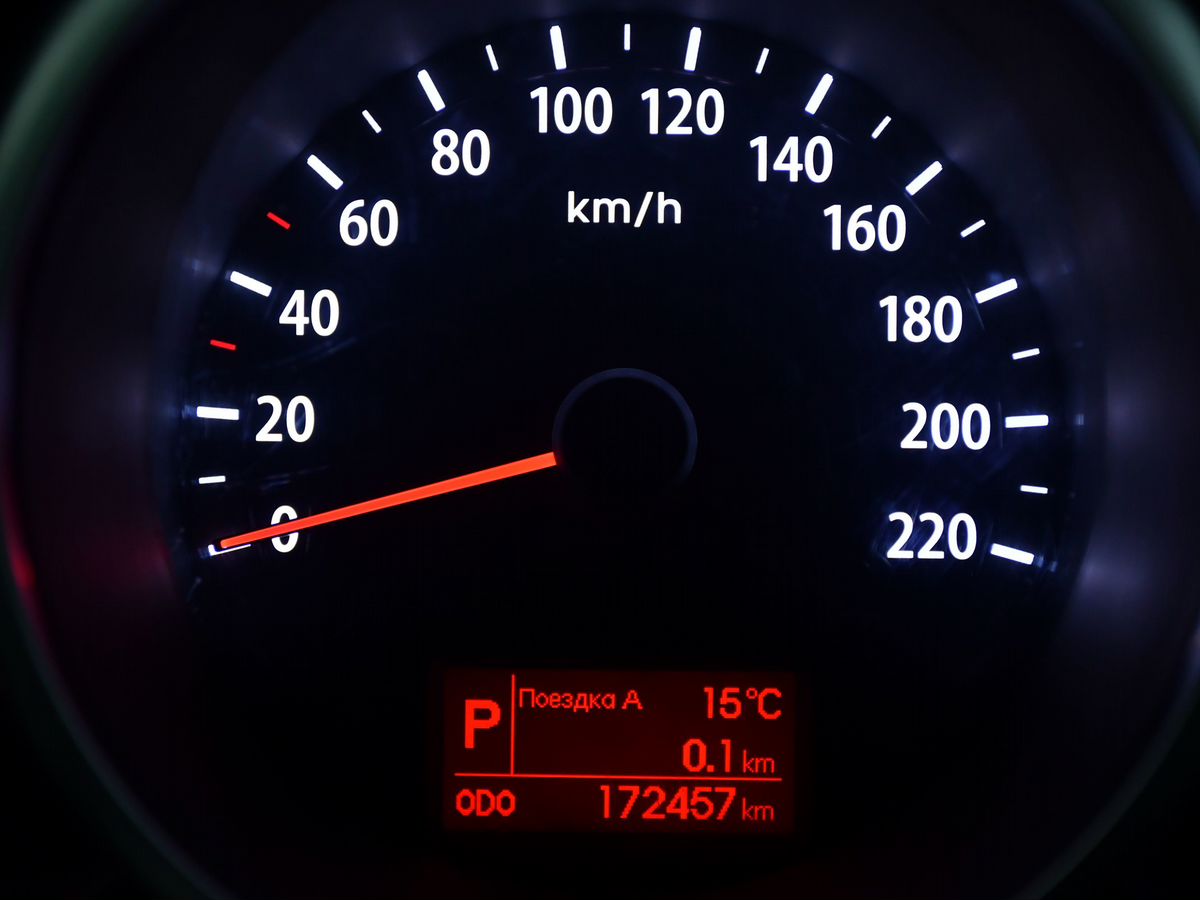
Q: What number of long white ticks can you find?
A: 12